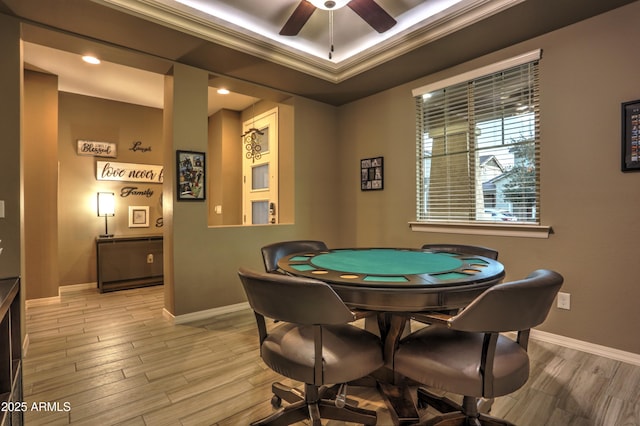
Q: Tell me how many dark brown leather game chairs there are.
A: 4